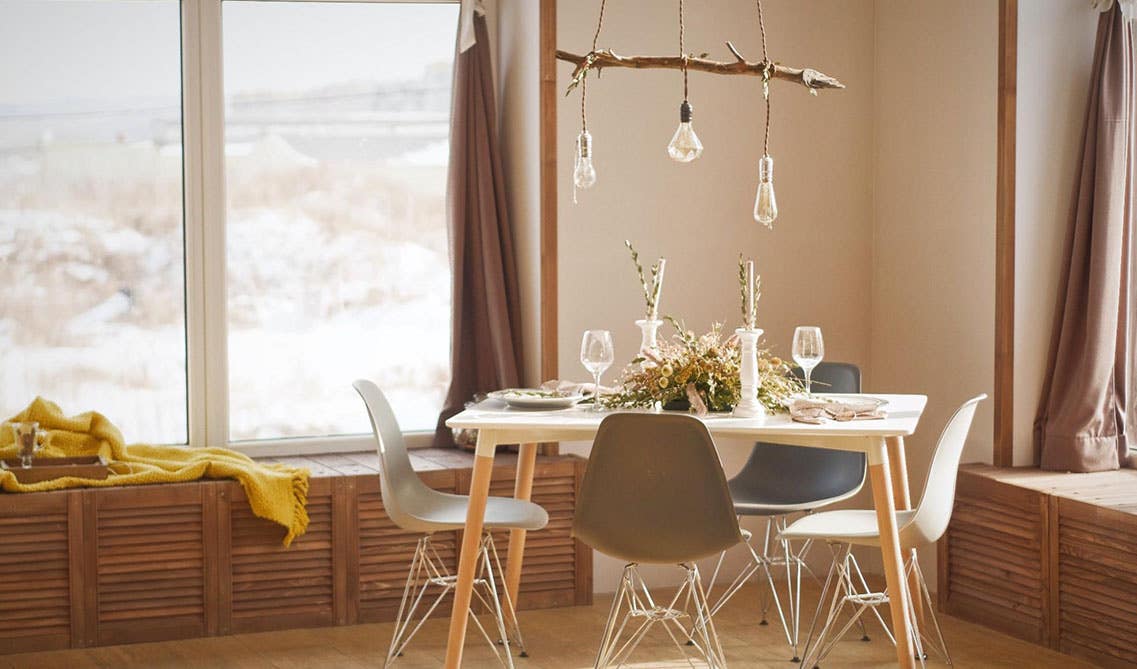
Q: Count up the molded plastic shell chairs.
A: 4